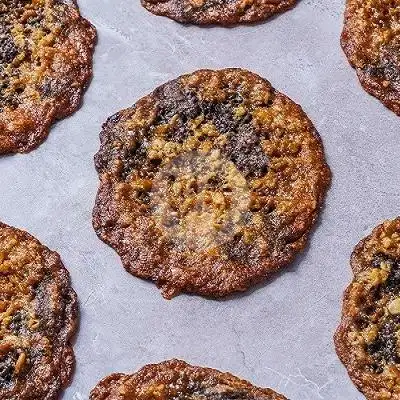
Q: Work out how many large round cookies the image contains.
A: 7